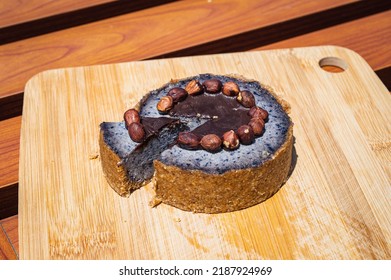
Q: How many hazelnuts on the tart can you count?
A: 14